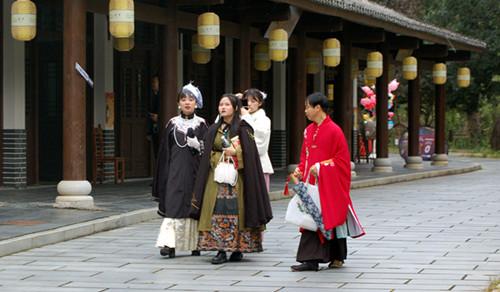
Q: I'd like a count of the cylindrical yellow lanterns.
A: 14